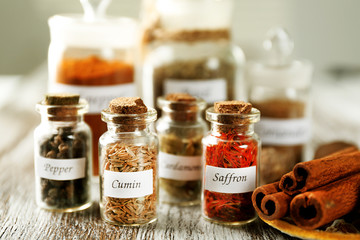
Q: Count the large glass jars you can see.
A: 3